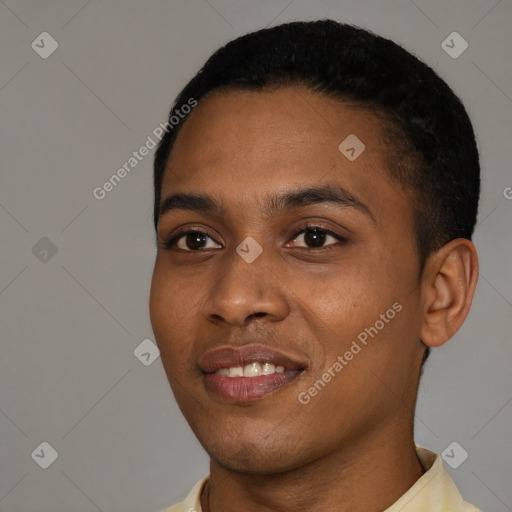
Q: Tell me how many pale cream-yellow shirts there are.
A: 1